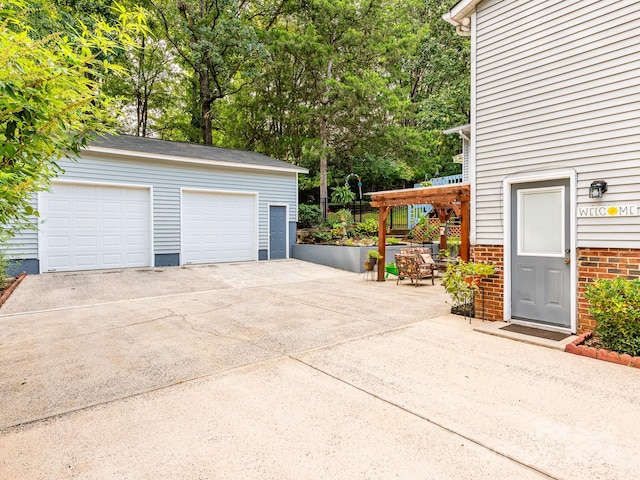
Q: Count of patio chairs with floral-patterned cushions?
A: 2